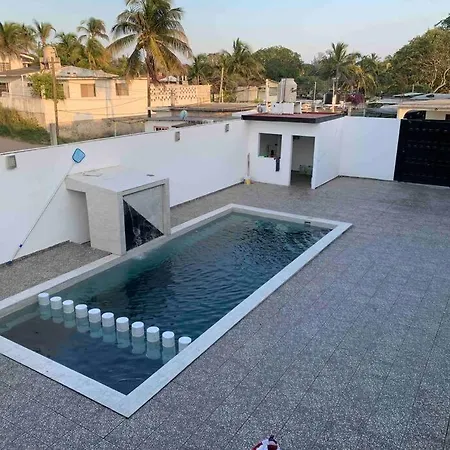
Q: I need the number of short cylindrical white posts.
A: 11